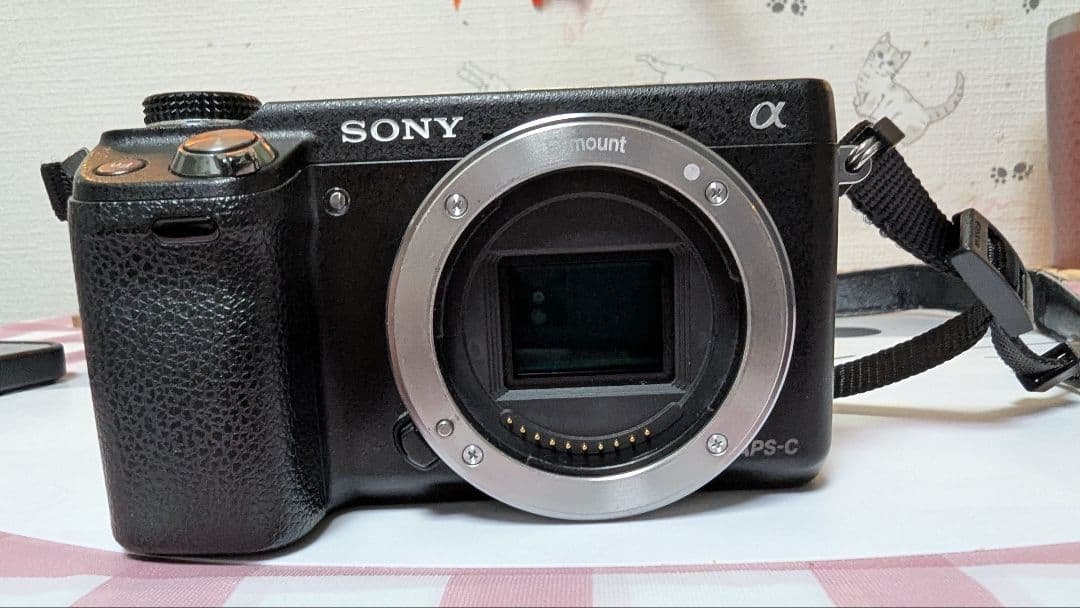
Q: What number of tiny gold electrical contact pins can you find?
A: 10